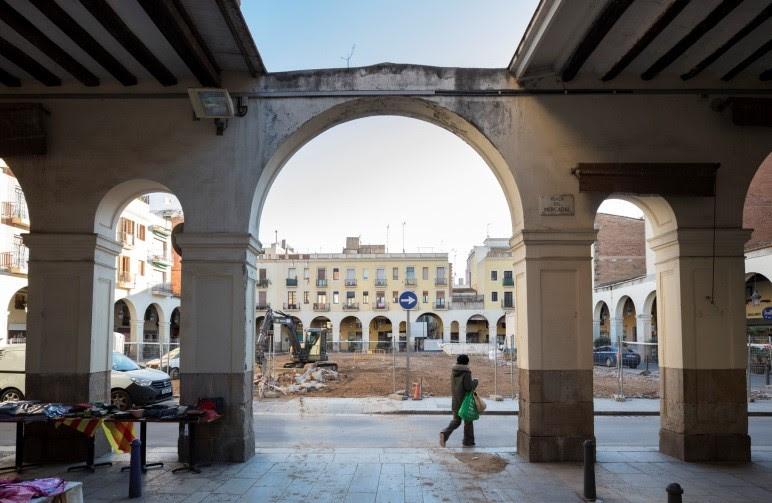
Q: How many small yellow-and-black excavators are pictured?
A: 1